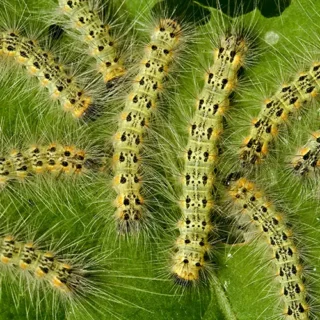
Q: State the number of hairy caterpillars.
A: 9